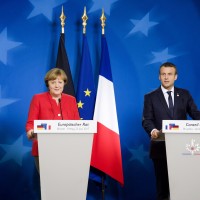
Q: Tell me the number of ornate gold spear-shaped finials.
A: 3